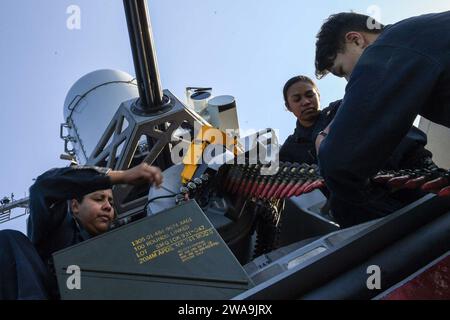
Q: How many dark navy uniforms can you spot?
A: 3